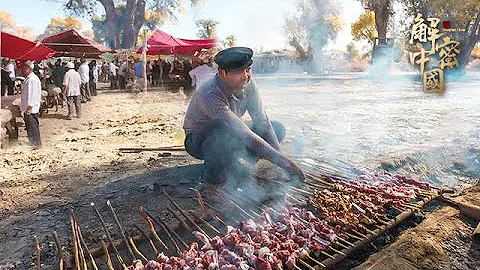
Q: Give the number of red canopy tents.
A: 3